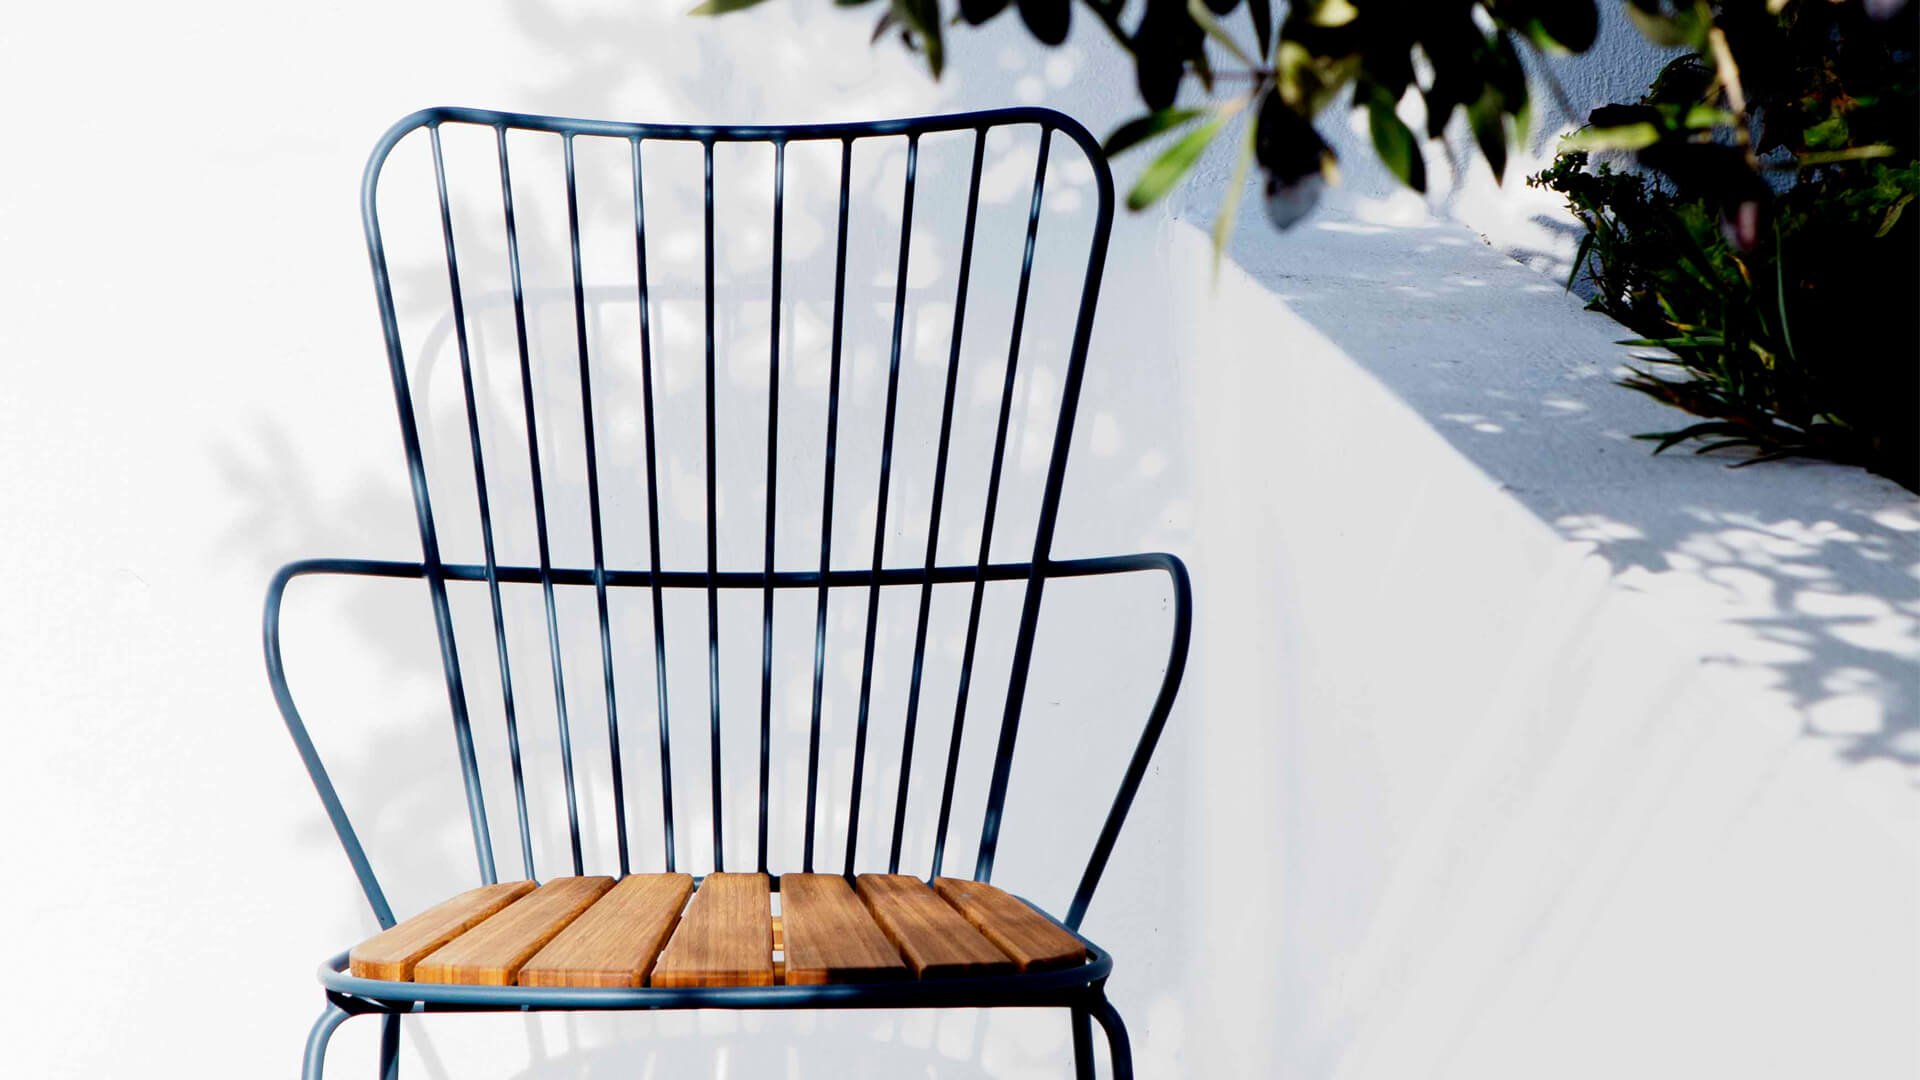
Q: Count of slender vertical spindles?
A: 10